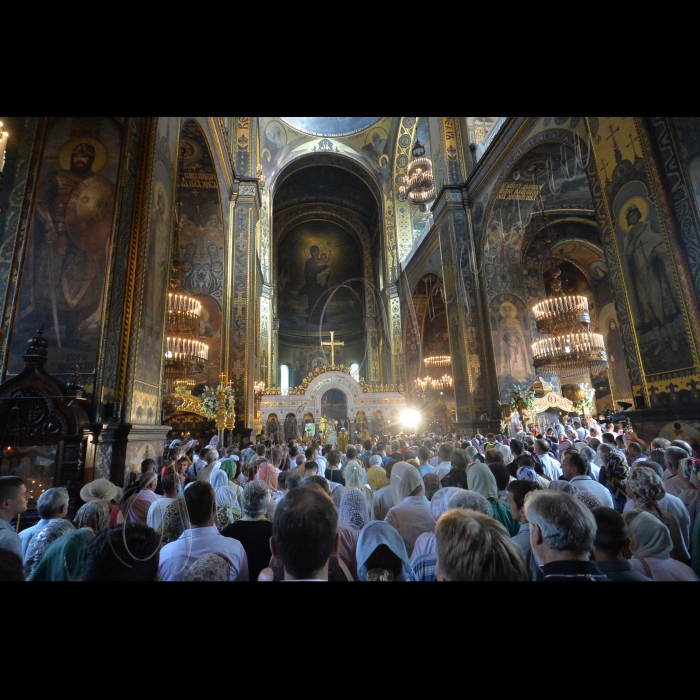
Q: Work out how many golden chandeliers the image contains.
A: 4